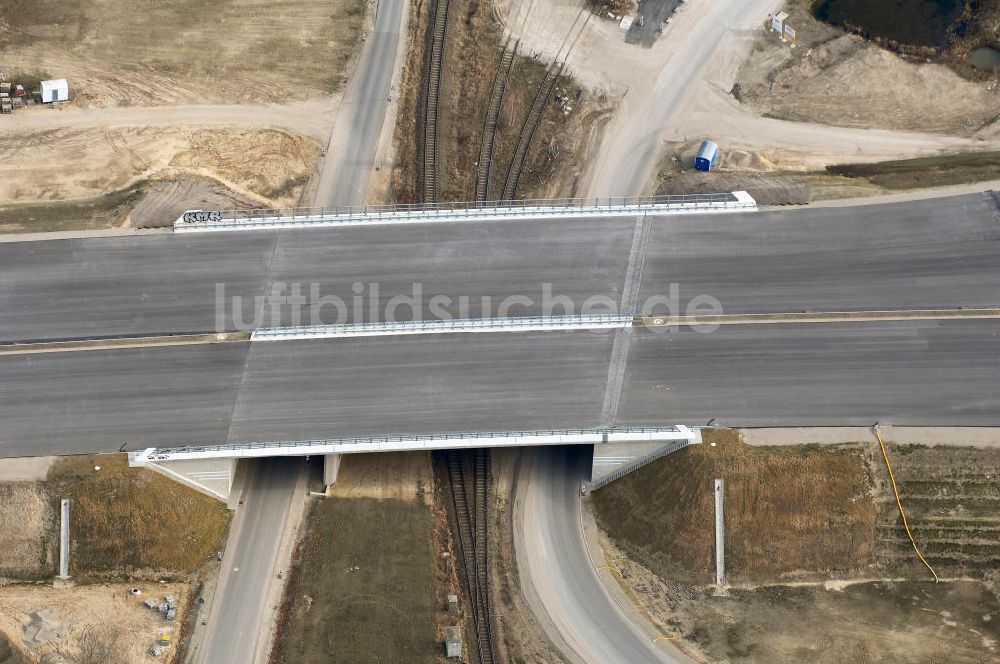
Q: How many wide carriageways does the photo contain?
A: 2